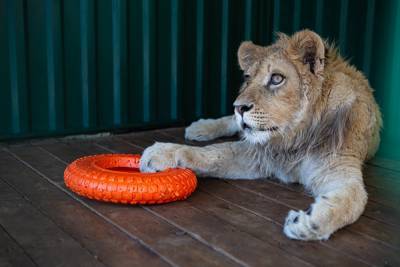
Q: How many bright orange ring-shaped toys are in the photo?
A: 1